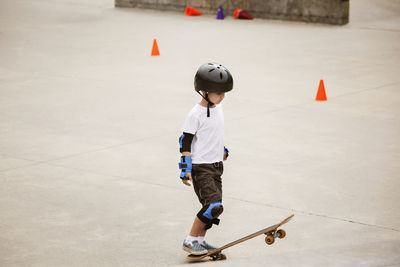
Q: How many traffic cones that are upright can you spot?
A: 3